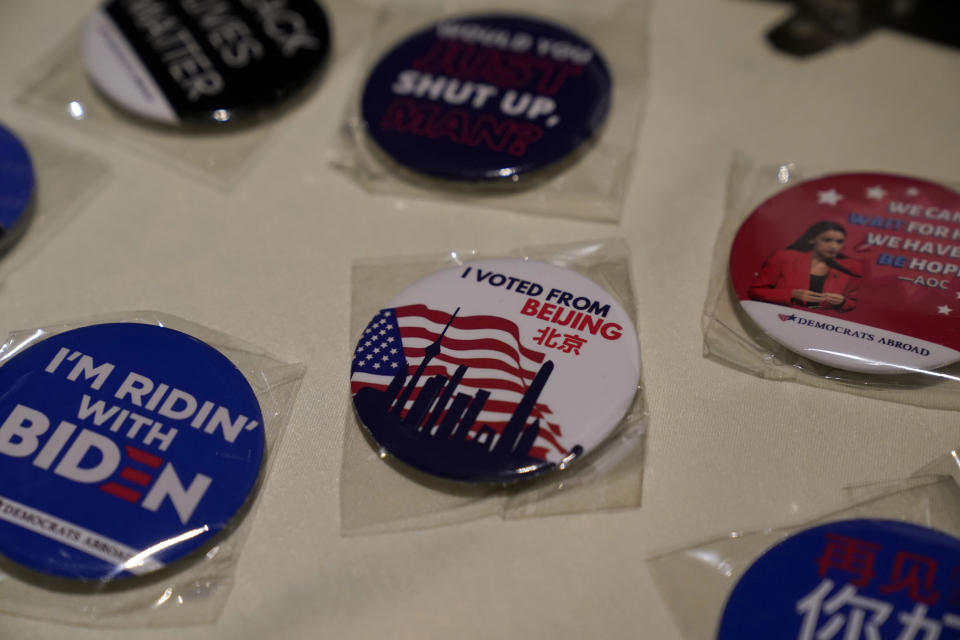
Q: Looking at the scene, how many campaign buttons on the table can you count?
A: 7